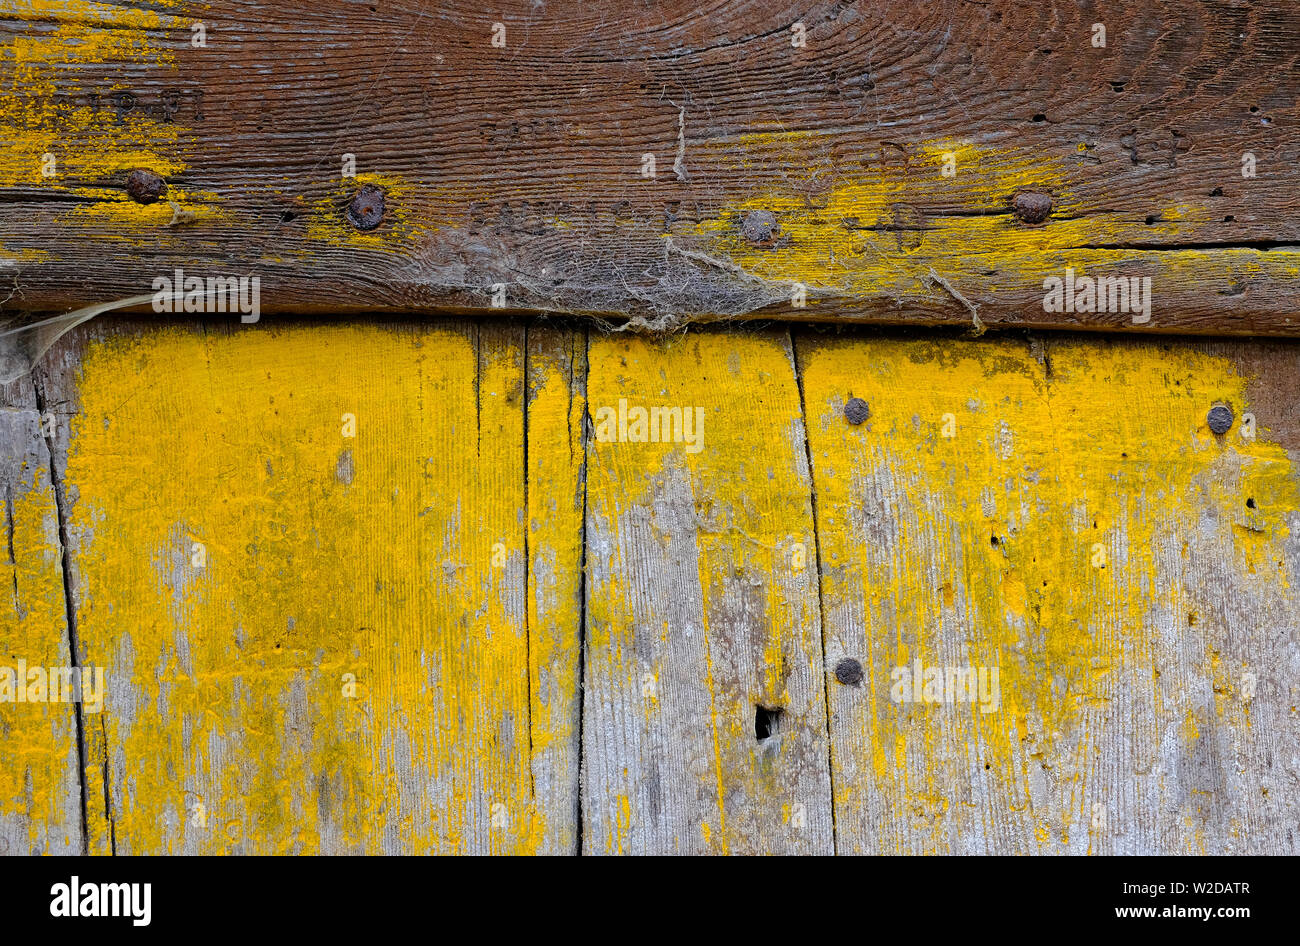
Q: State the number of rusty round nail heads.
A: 7